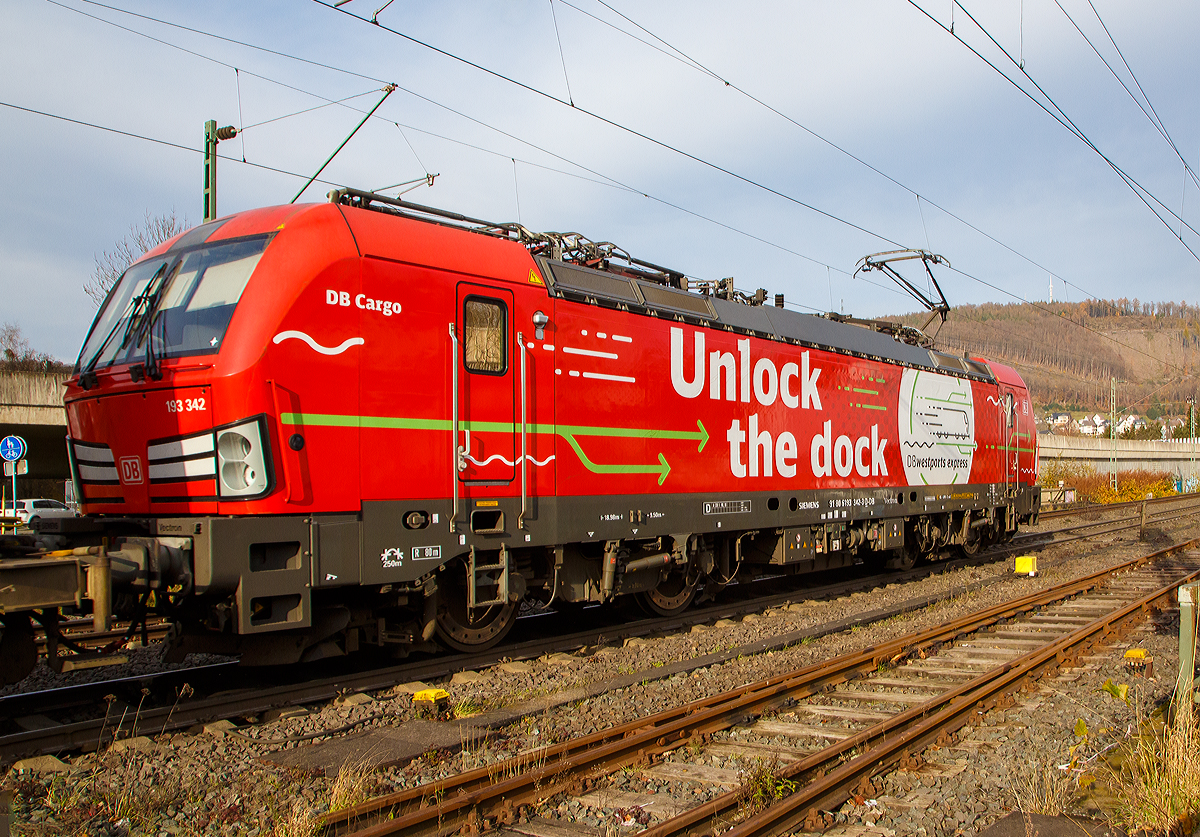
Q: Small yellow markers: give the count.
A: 3